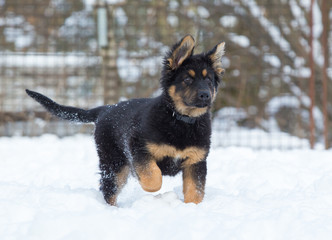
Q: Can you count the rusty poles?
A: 2